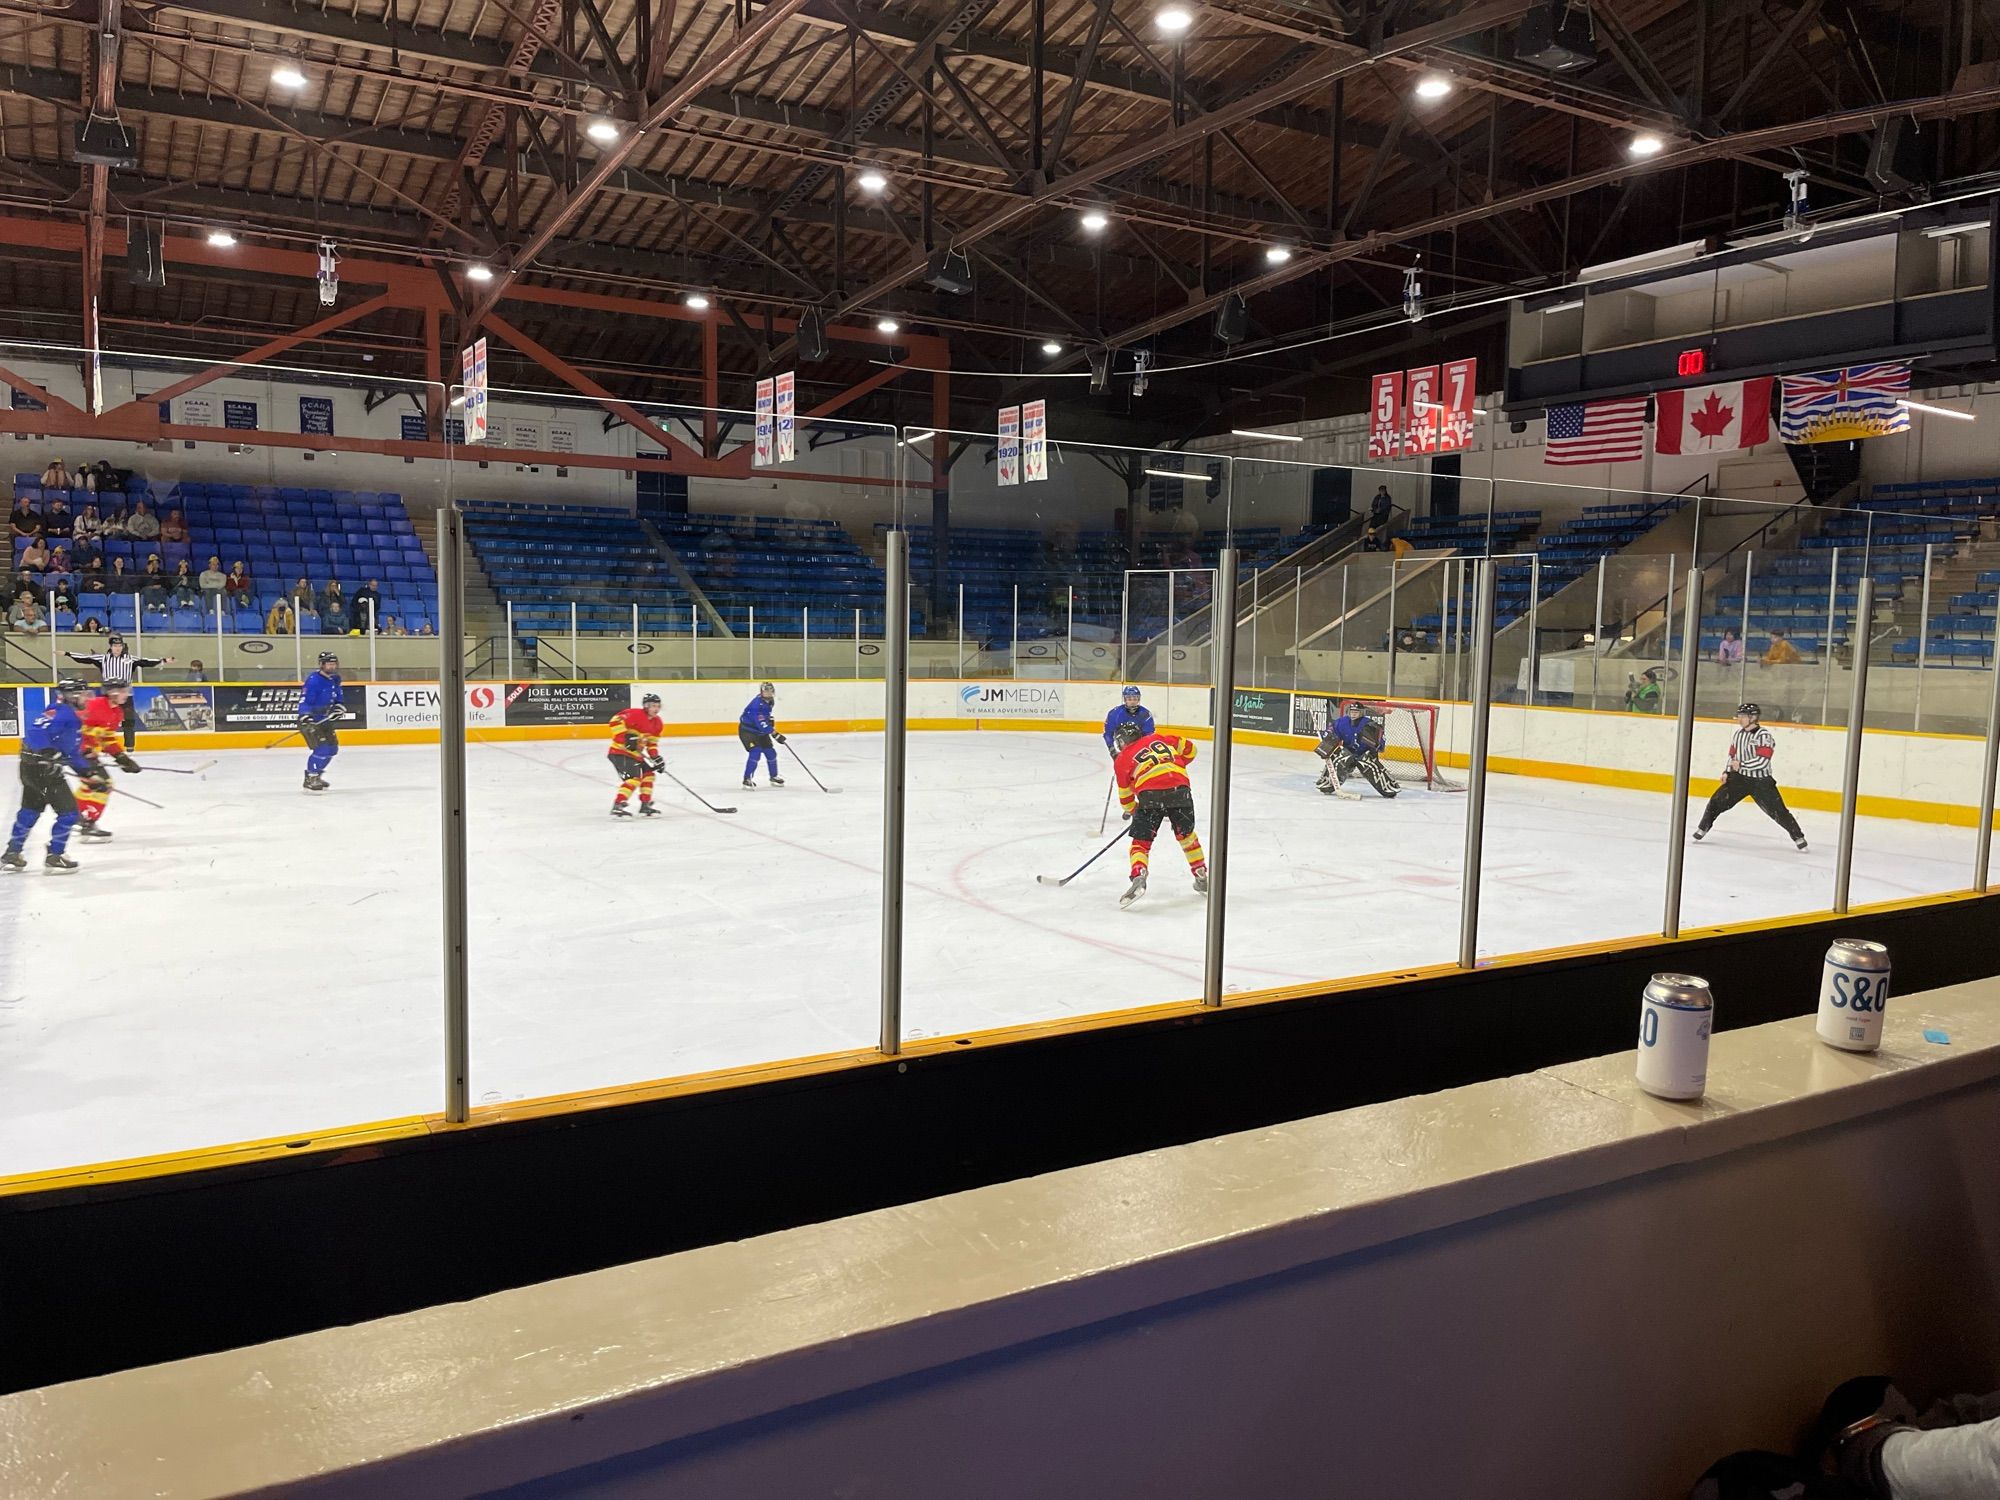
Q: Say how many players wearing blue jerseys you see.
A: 5